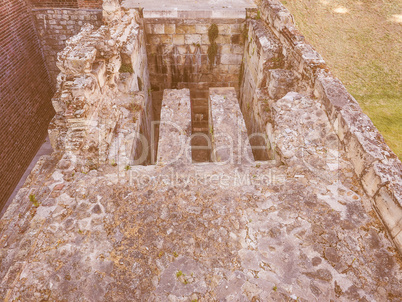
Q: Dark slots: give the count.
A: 3